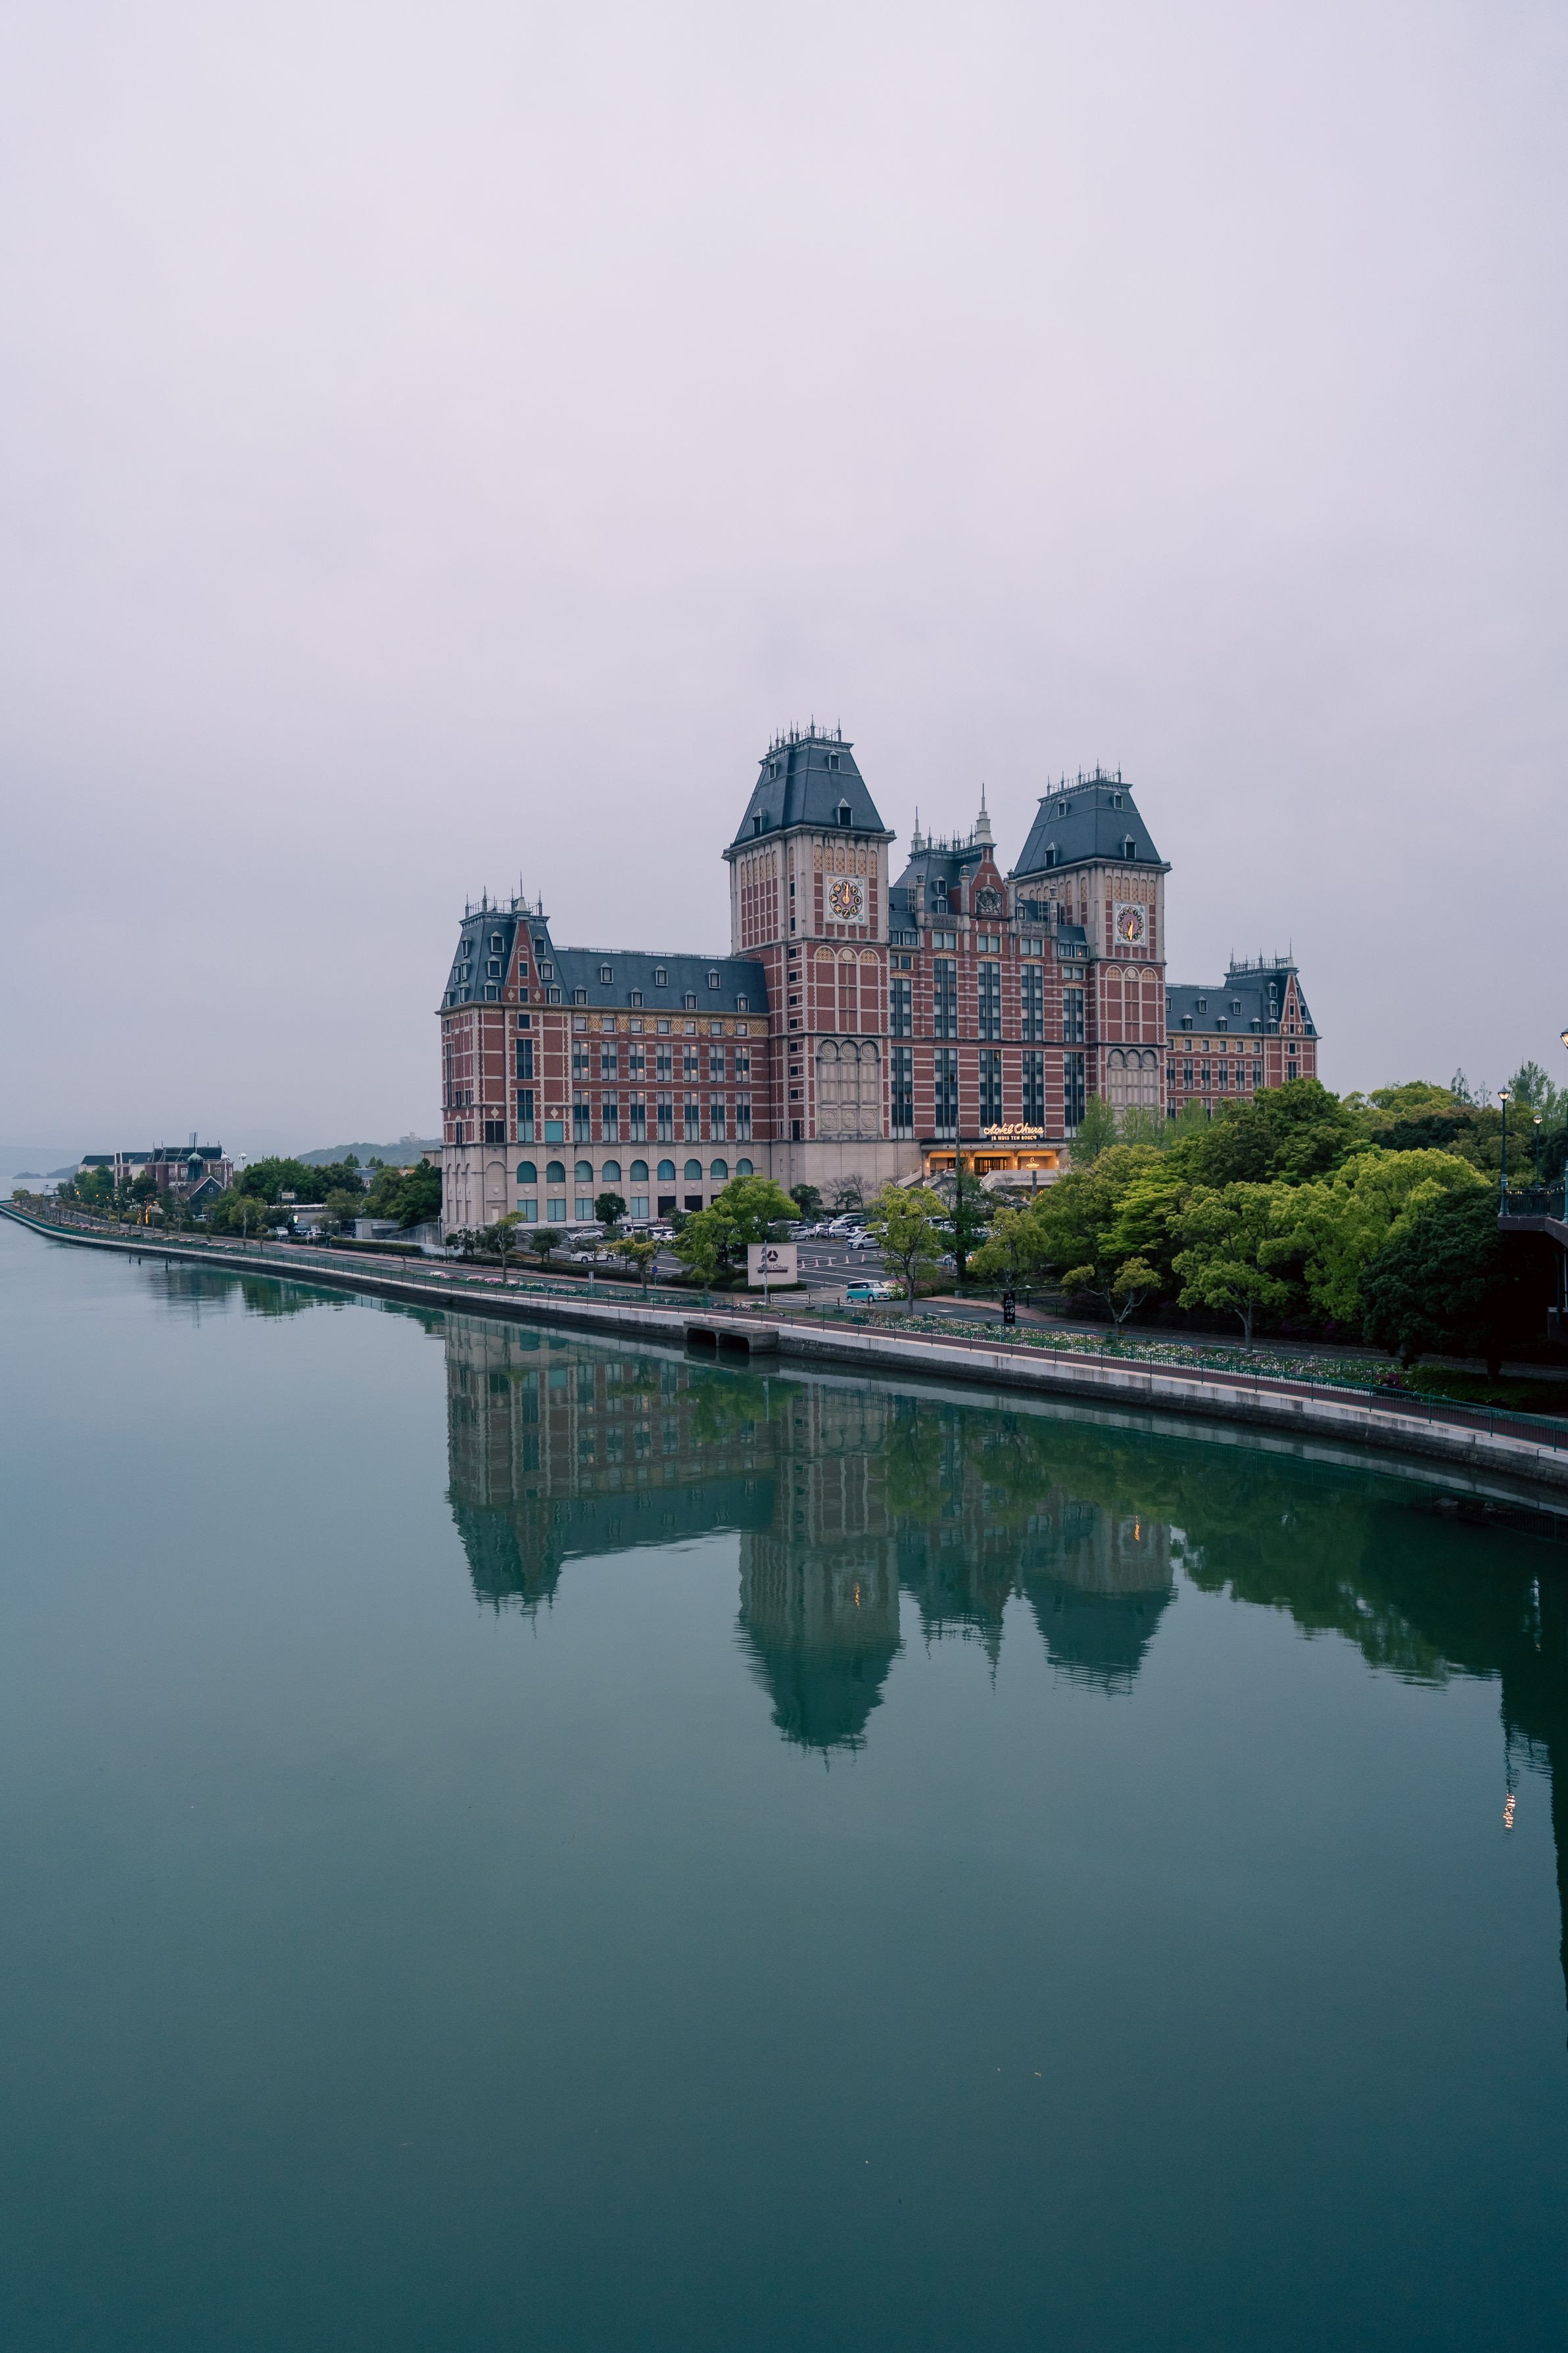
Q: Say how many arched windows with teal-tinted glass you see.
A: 9